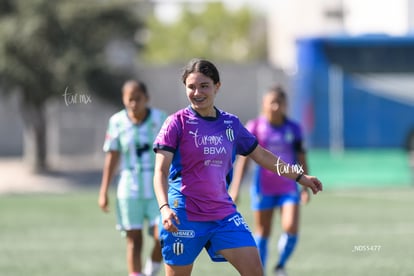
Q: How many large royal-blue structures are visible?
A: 1